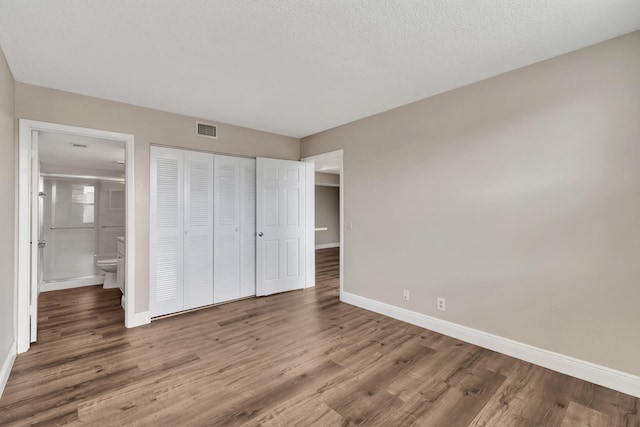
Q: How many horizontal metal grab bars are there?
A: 2